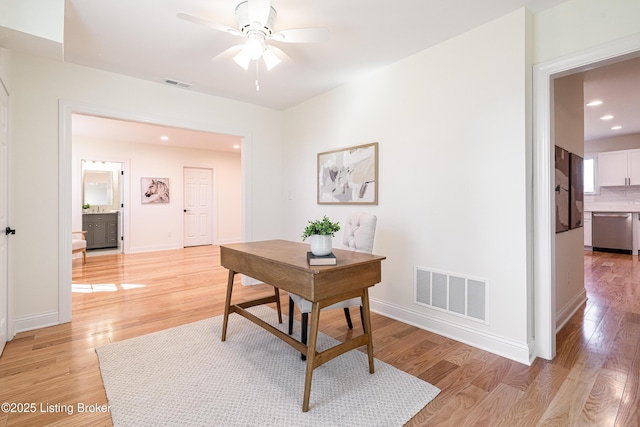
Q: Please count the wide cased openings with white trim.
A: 2